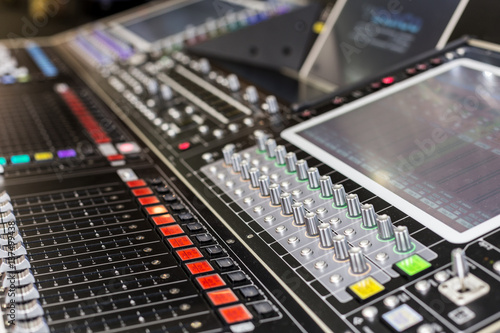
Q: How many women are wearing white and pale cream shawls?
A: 0